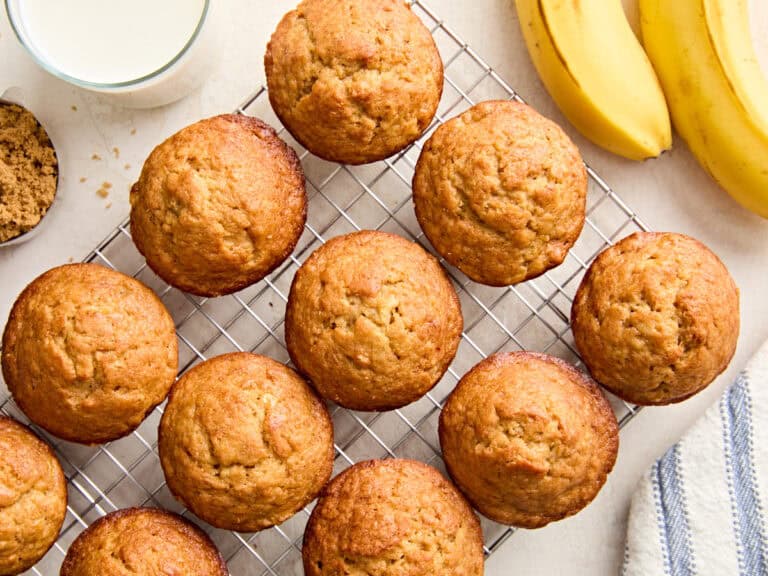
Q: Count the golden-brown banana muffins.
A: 11